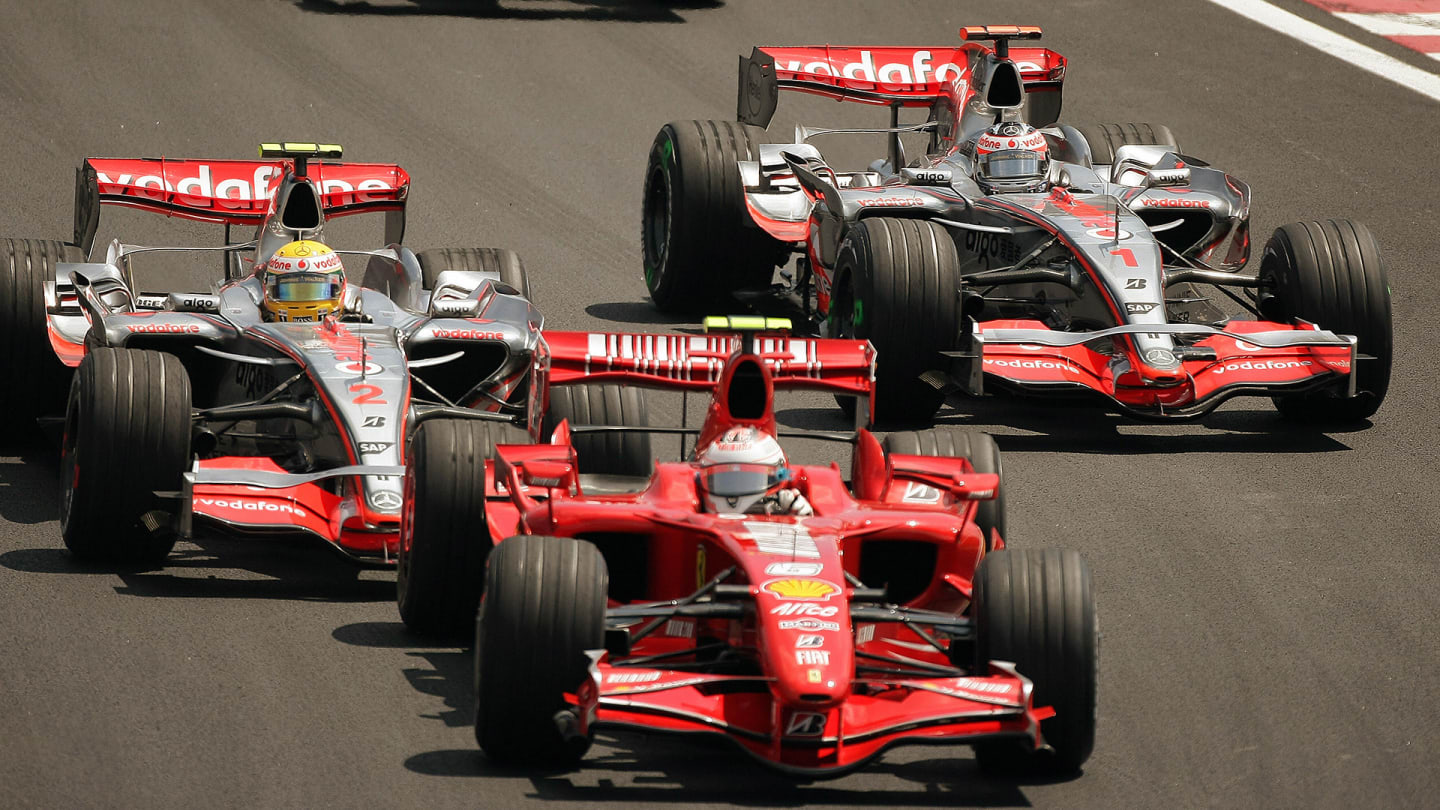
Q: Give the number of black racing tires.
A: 12